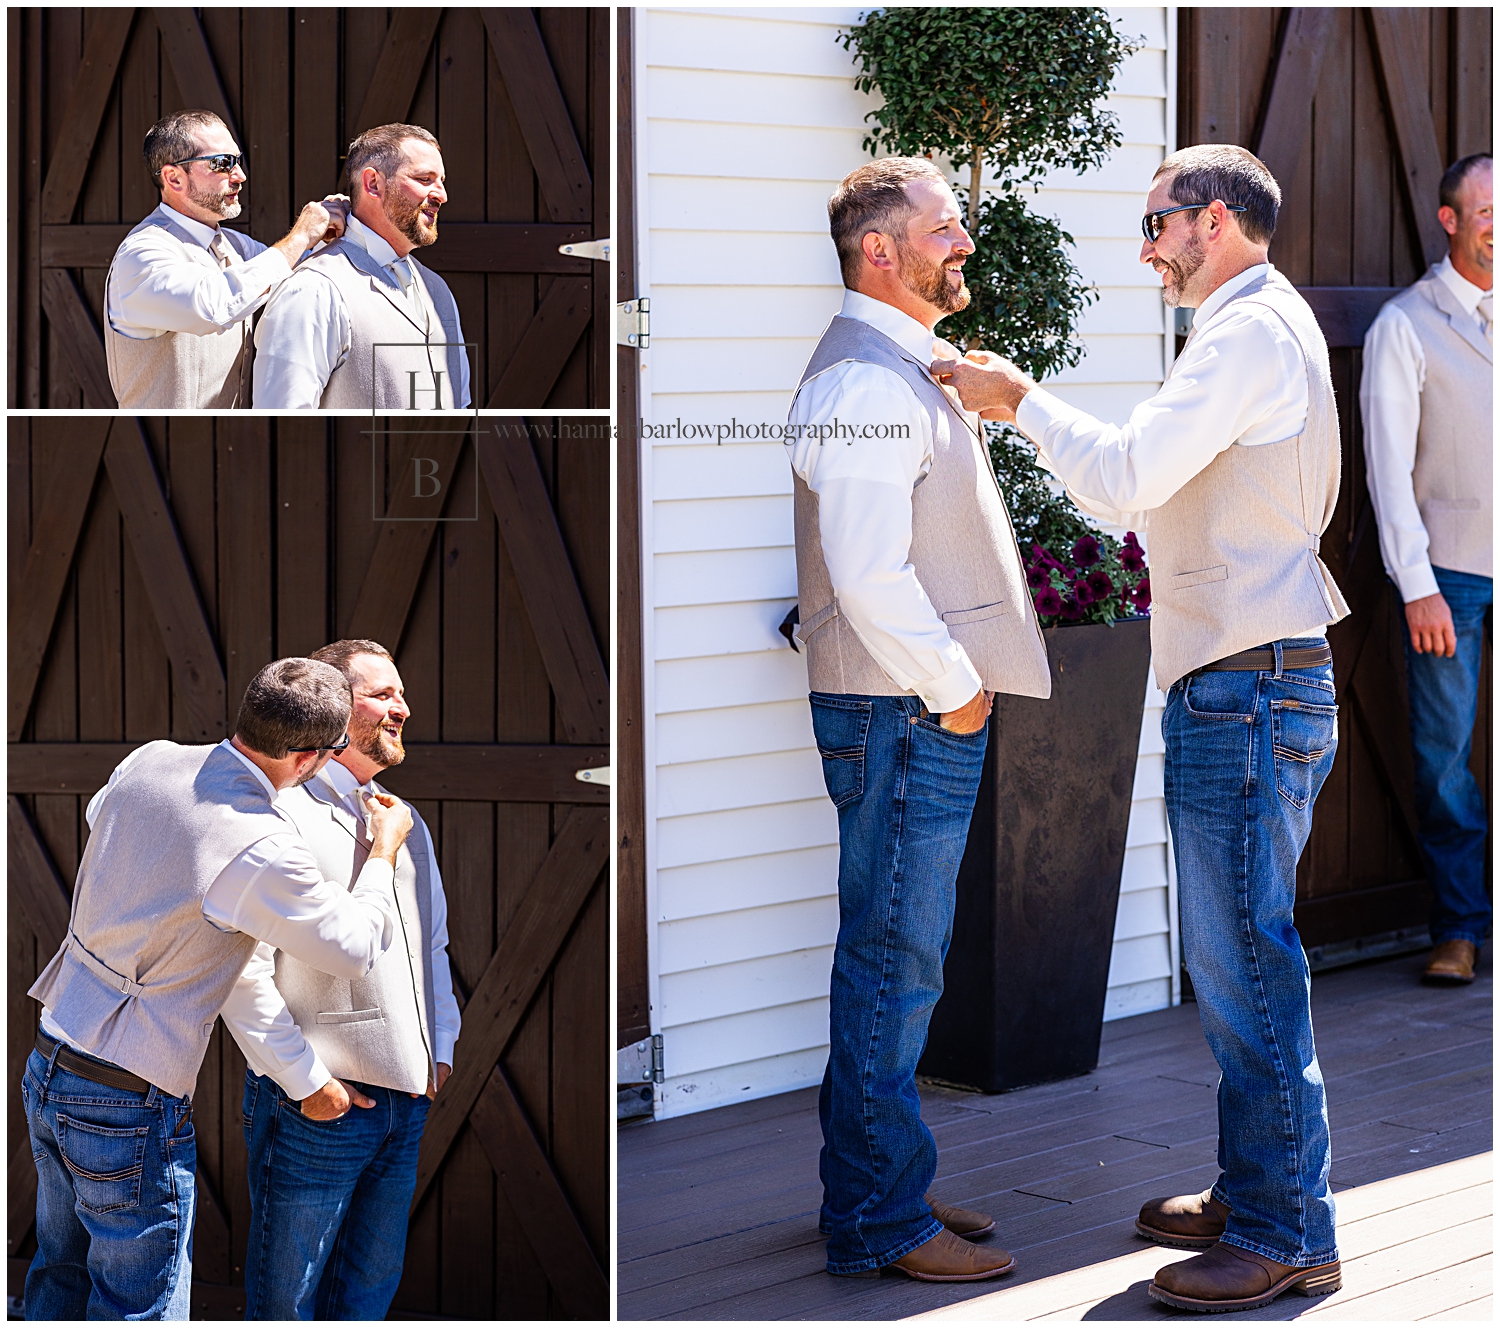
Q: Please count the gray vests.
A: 7